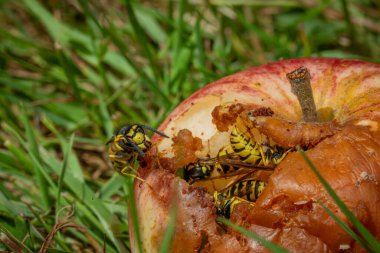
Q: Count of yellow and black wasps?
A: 4